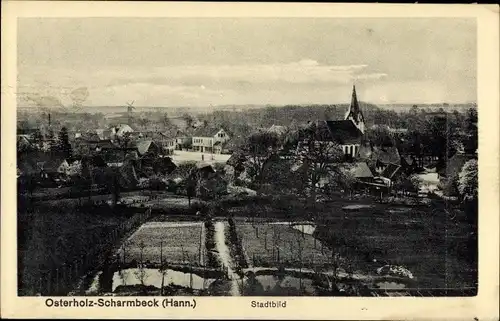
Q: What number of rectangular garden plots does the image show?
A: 2